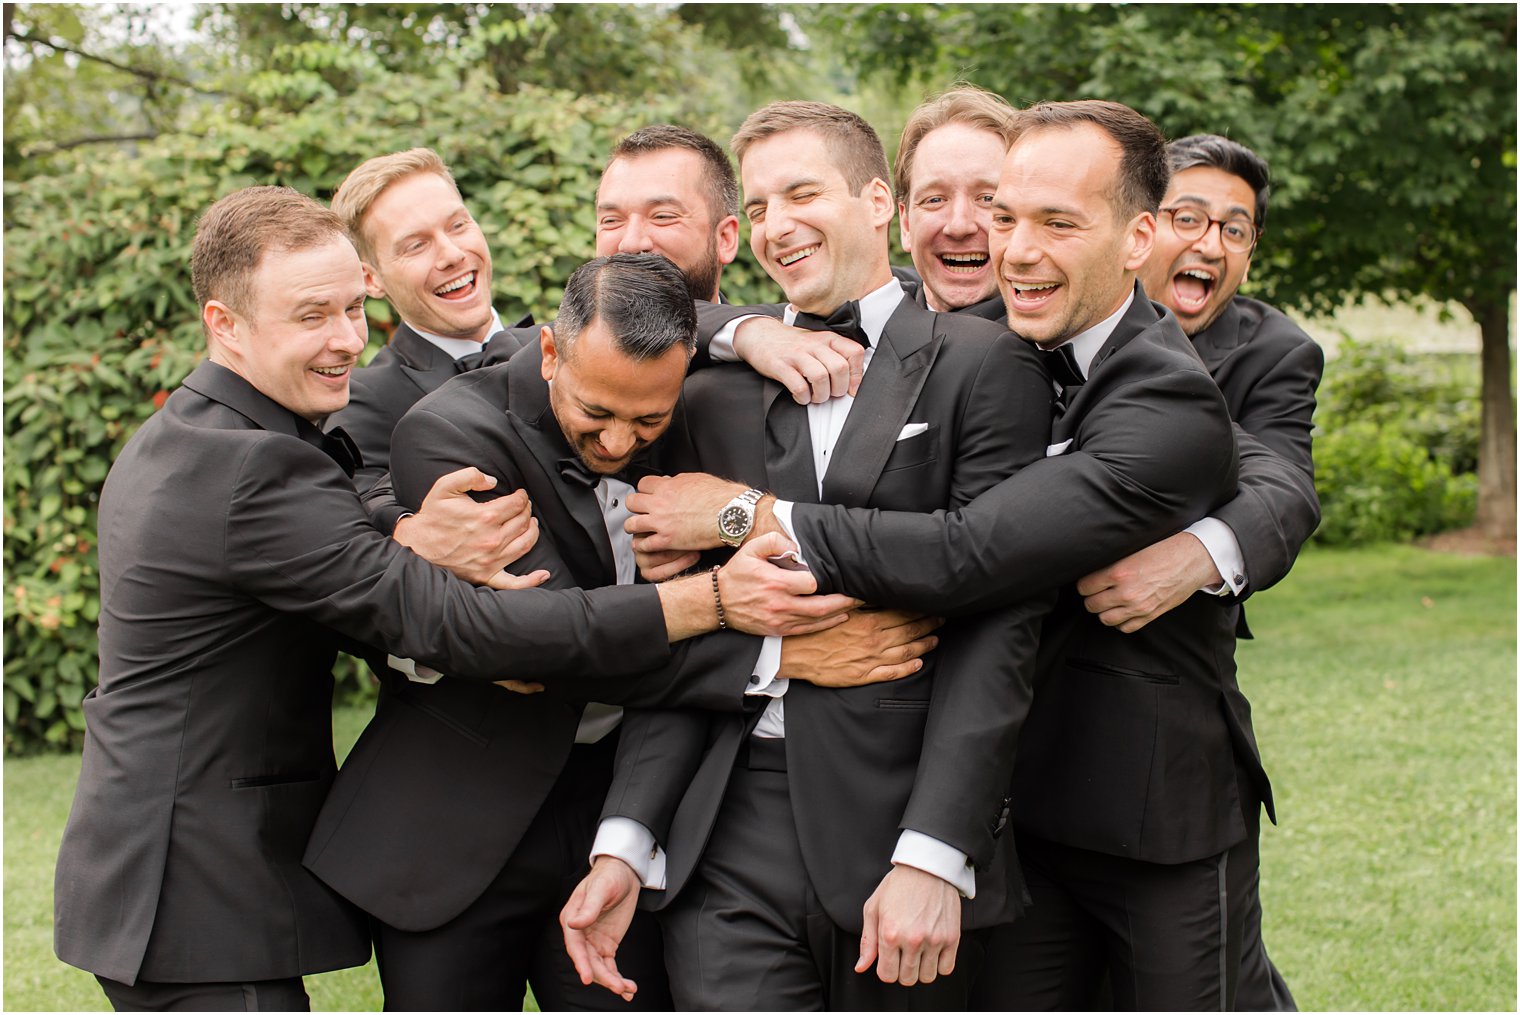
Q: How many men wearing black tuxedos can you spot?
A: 8